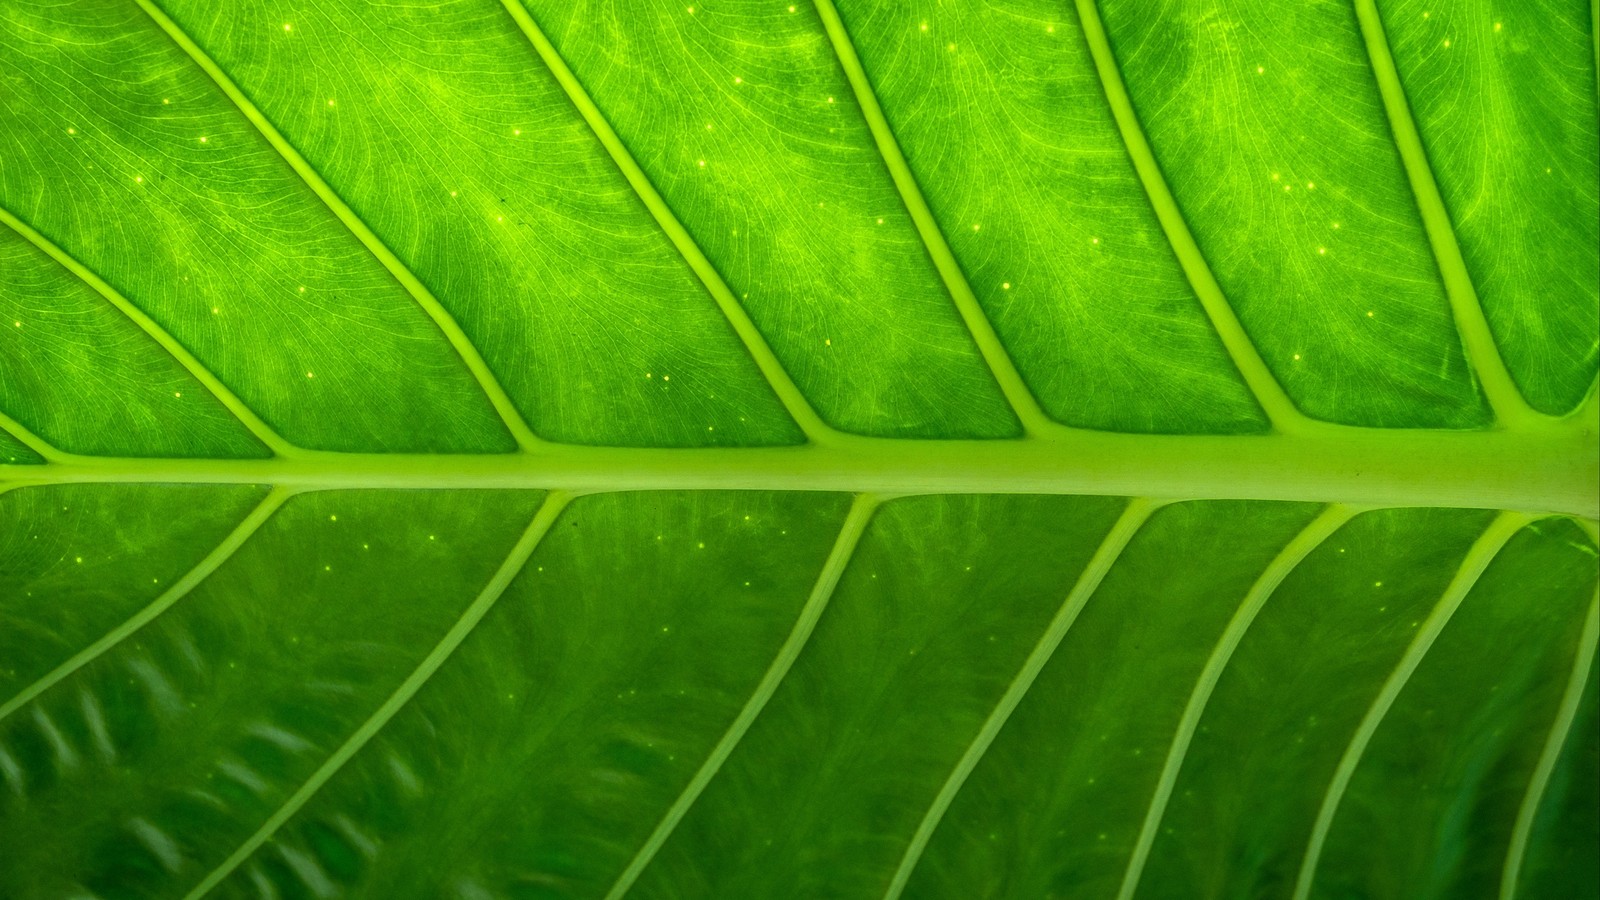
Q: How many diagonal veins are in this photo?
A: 14